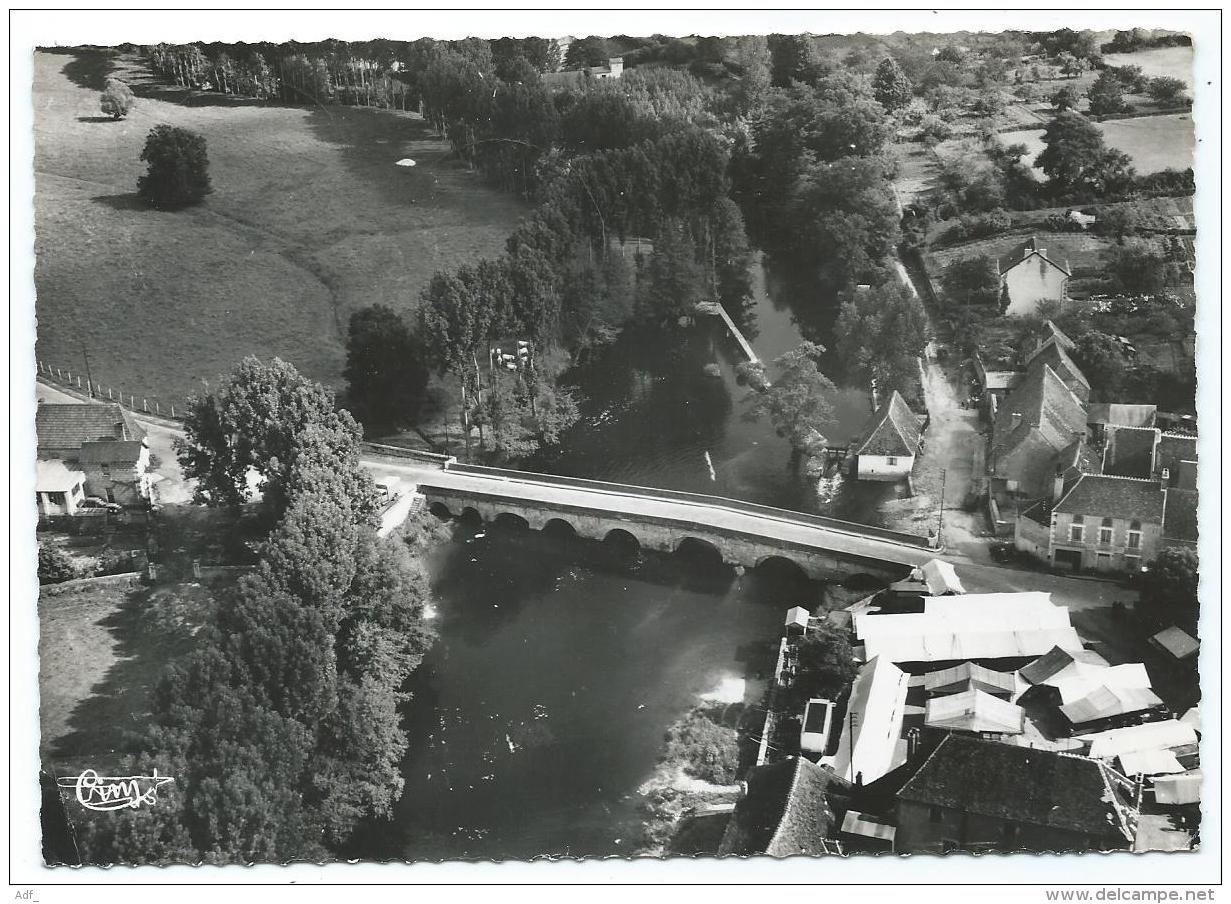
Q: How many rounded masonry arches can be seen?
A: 8